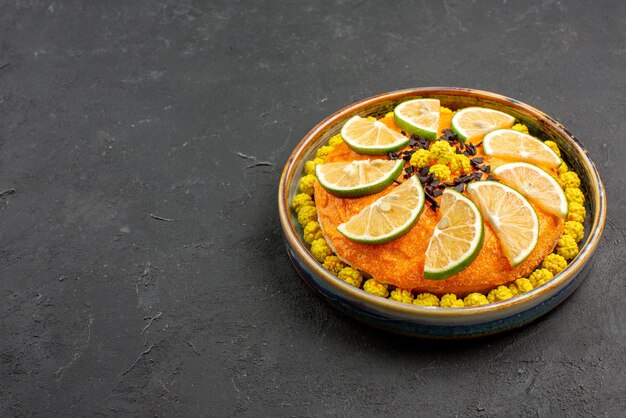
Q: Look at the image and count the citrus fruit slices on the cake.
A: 9